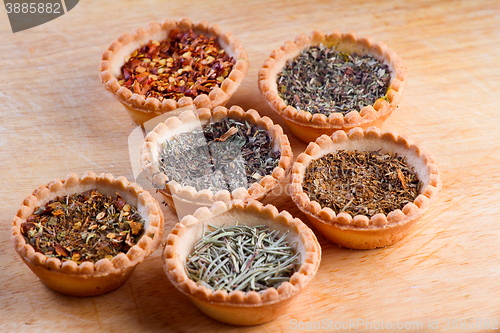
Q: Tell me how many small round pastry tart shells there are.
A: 6